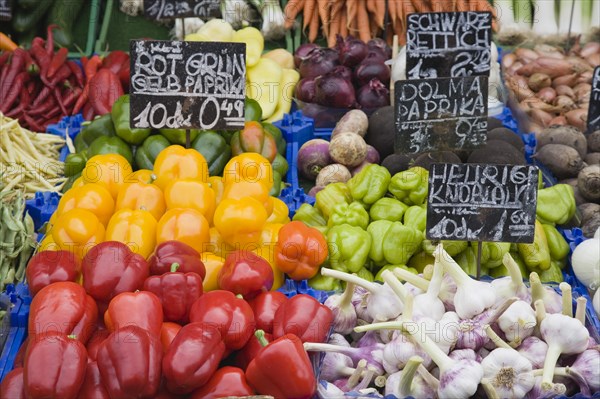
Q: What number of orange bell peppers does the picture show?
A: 1